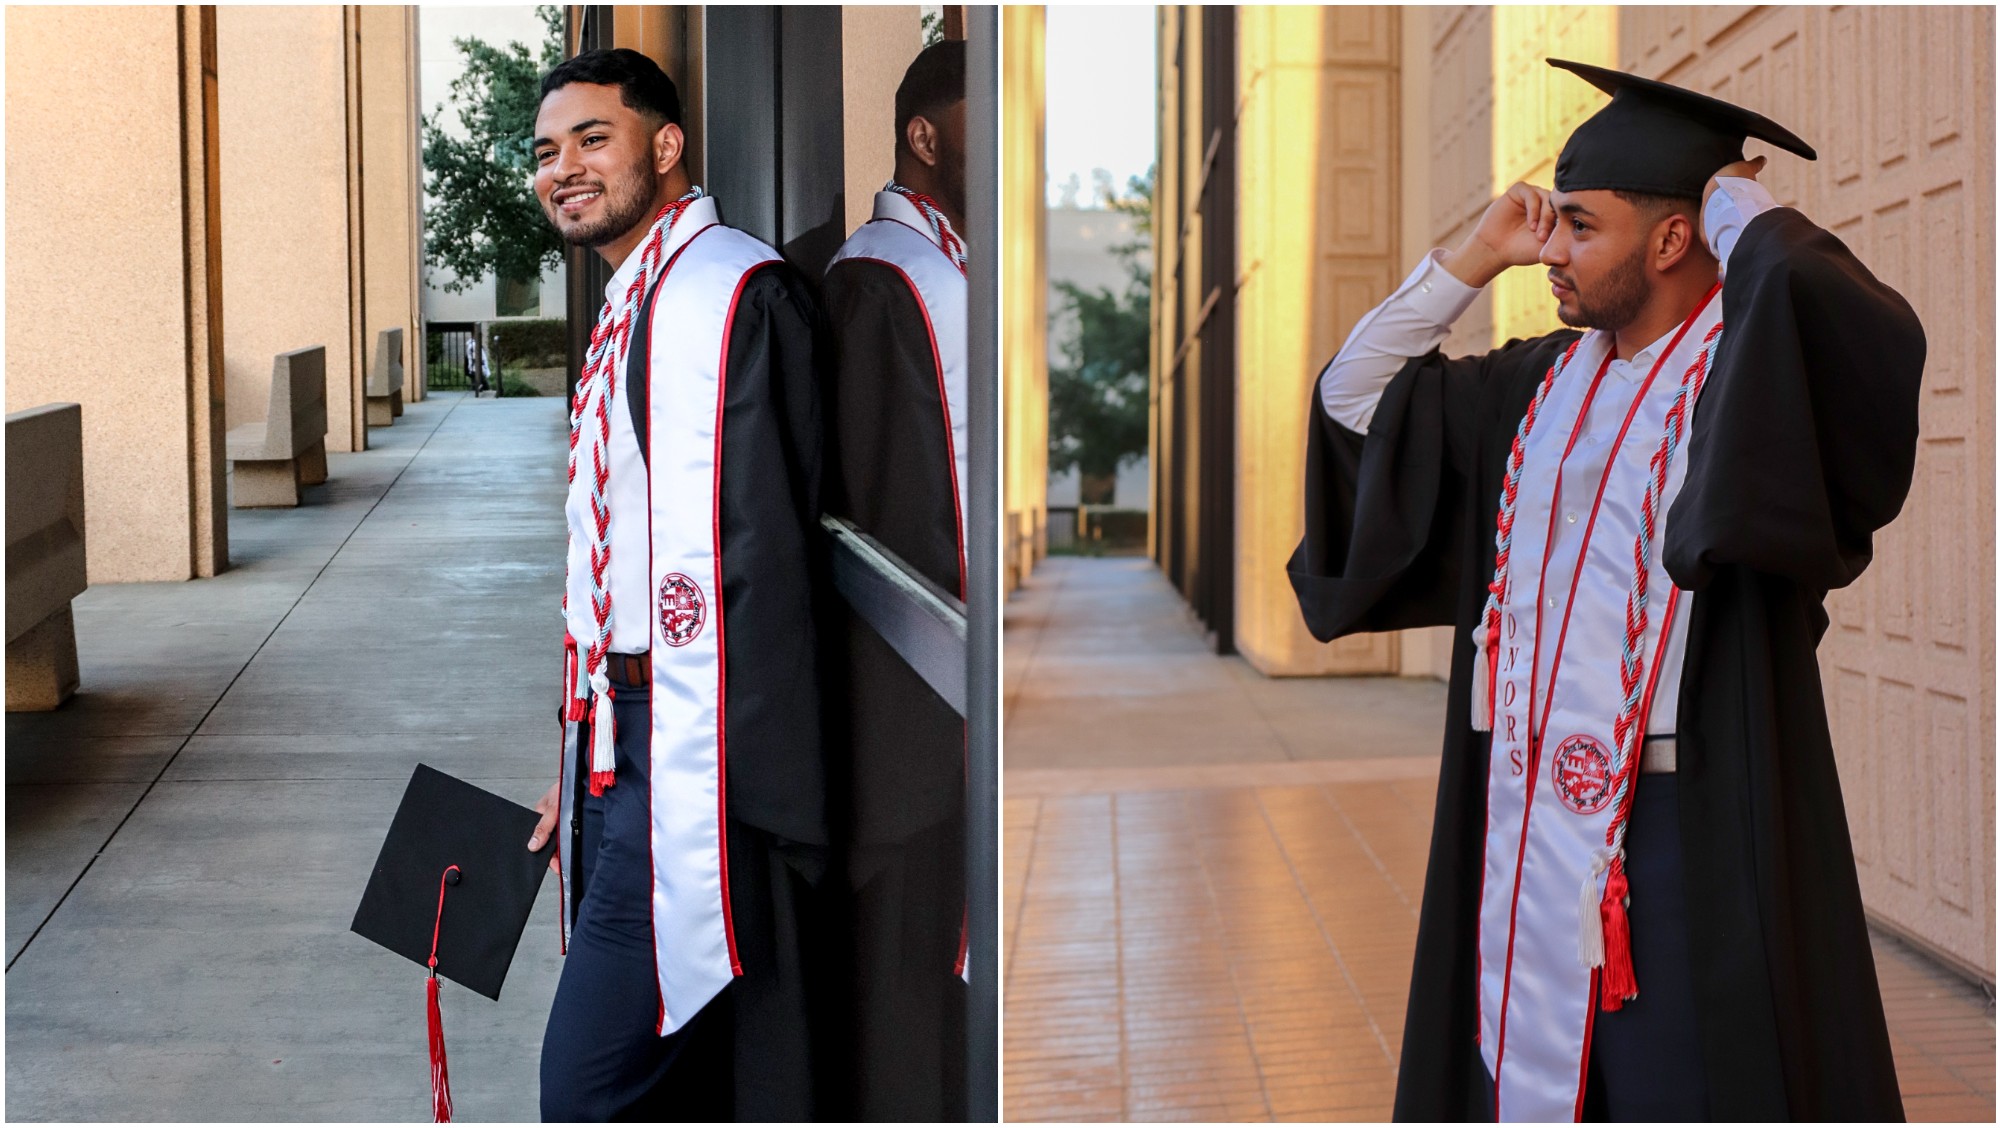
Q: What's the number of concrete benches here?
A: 3